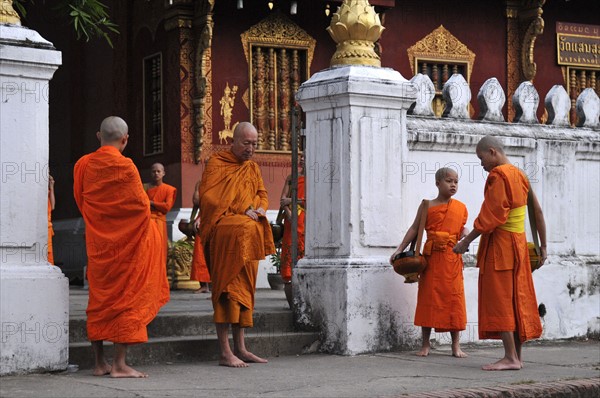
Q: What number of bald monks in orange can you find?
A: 5